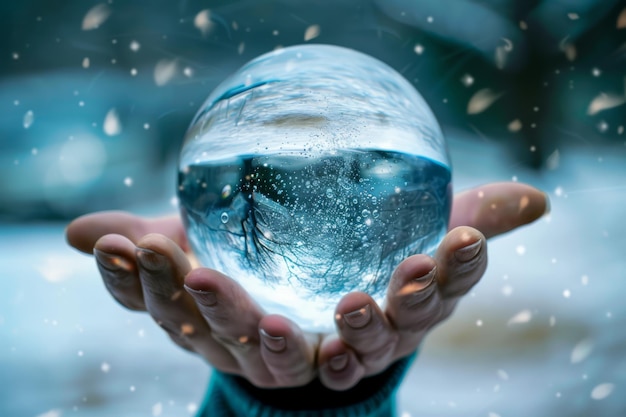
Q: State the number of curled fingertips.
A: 8